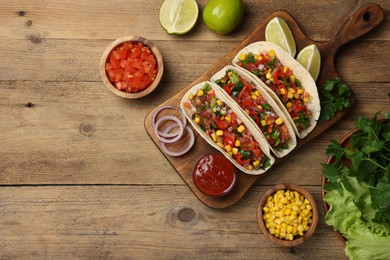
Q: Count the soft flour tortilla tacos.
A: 3